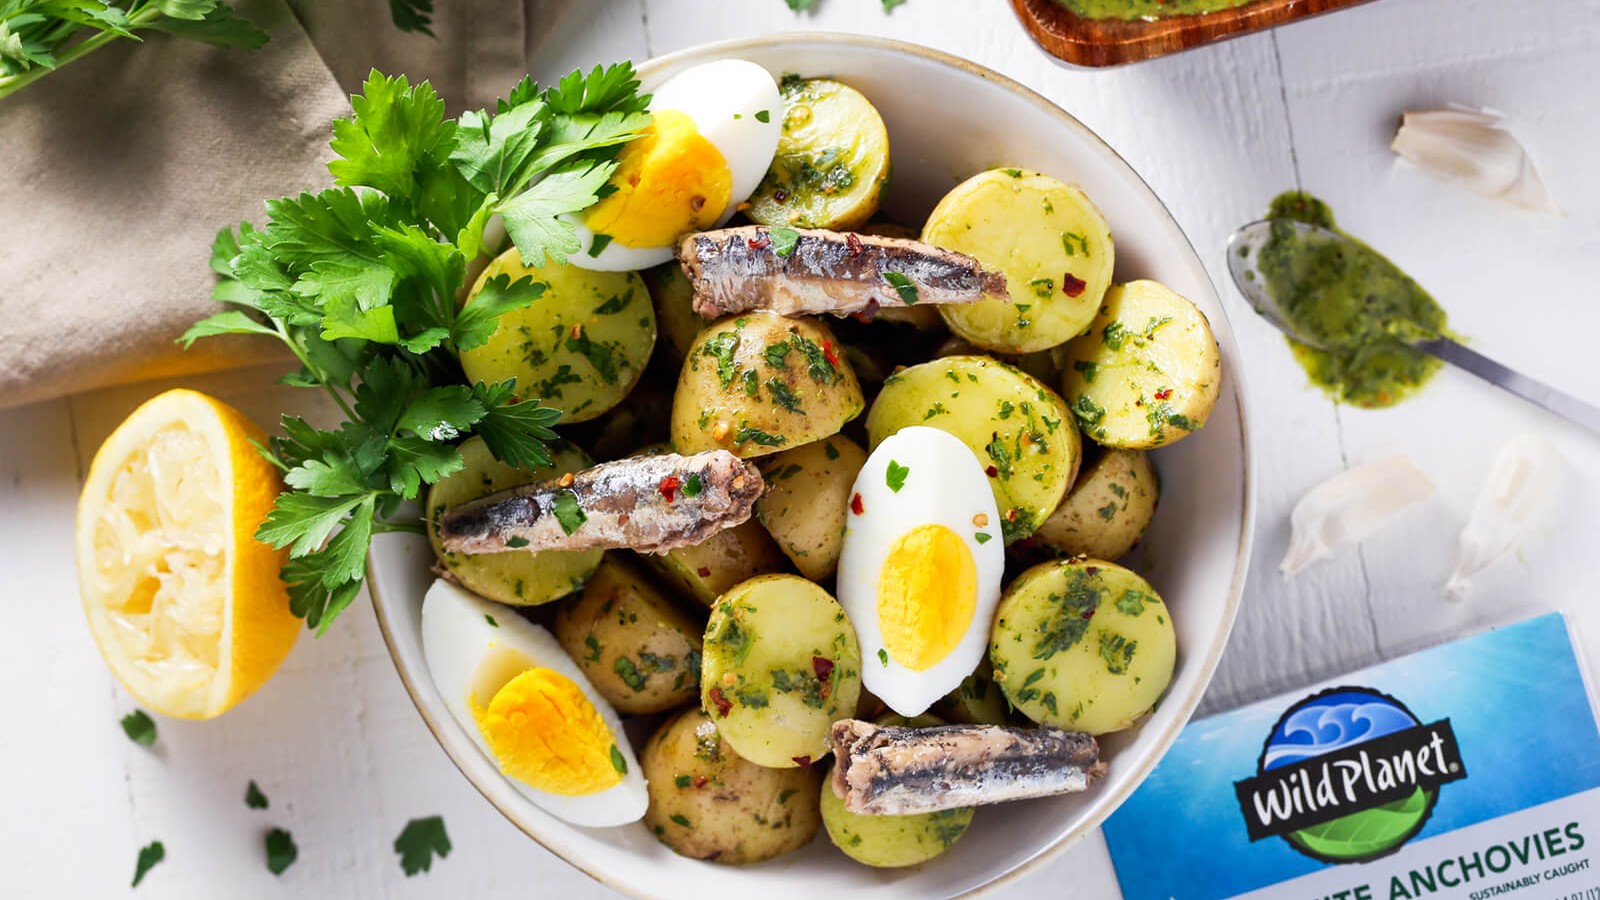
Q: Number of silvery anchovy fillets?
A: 3